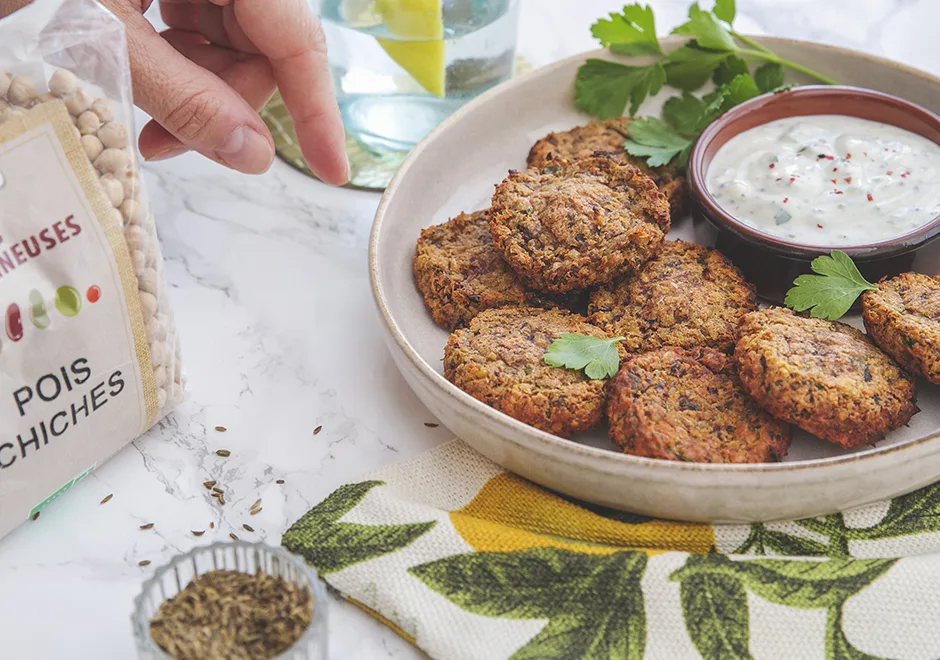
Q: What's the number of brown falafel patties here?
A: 8